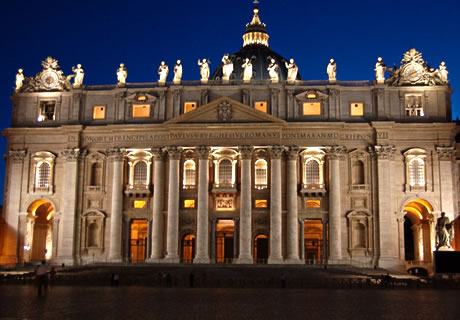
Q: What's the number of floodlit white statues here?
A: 13